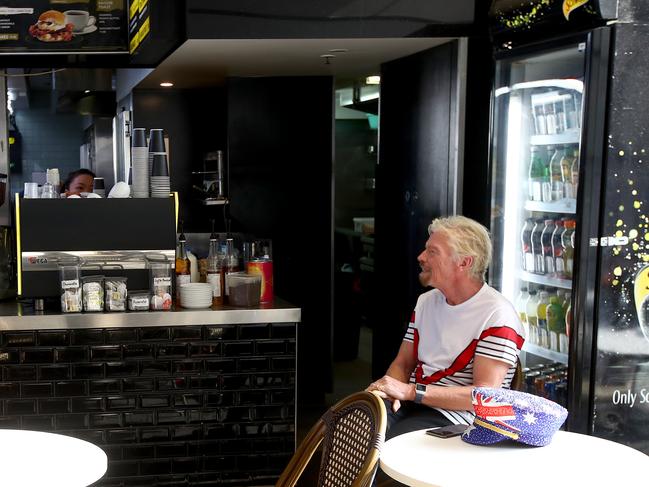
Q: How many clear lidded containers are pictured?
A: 5